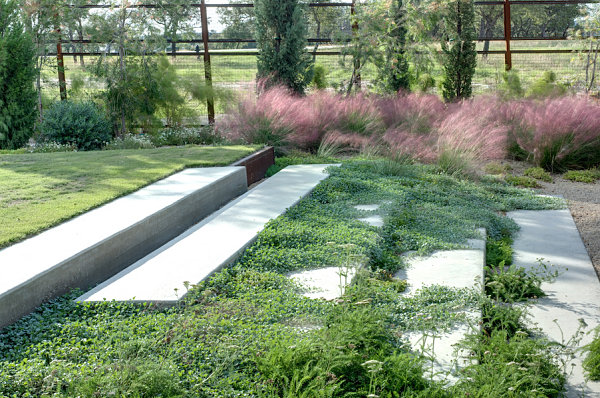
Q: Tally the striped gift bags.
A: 0